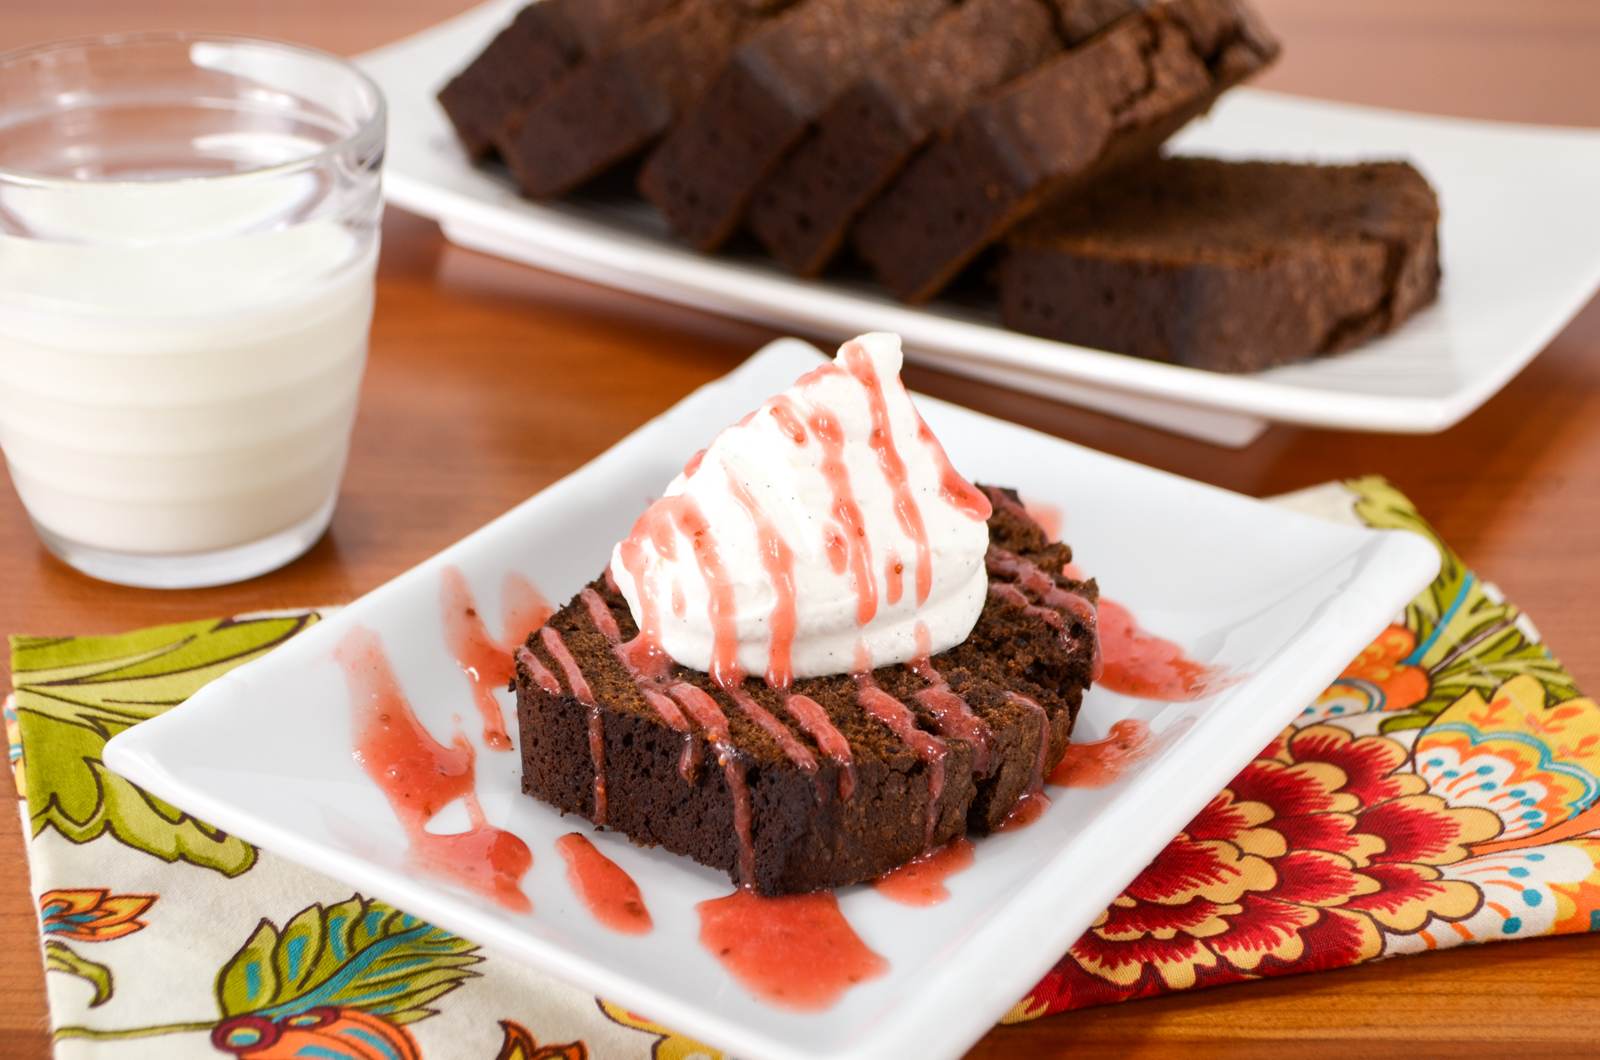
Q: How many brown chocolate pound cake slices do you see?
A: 7